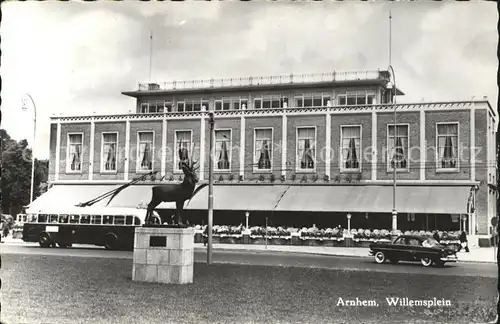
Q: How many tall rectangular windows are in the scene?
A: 10